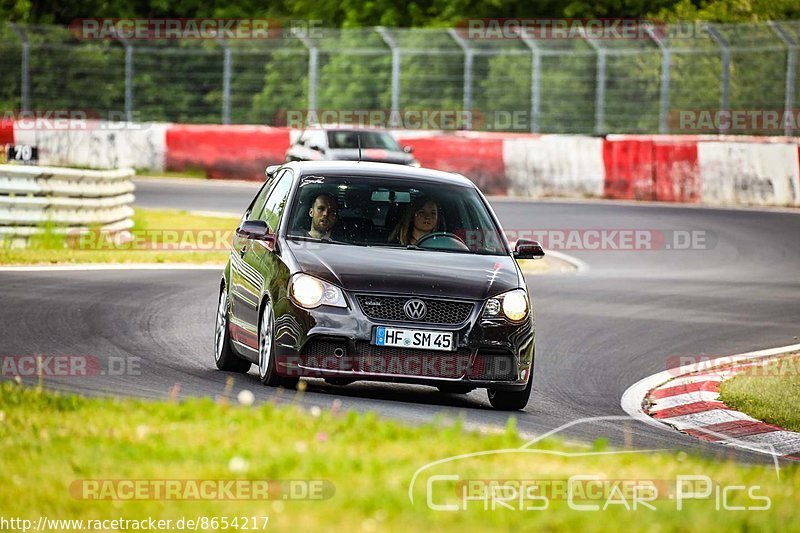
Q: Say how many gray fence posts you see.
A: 11